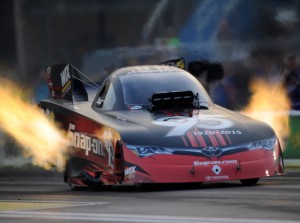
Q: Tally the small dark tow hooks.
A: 2